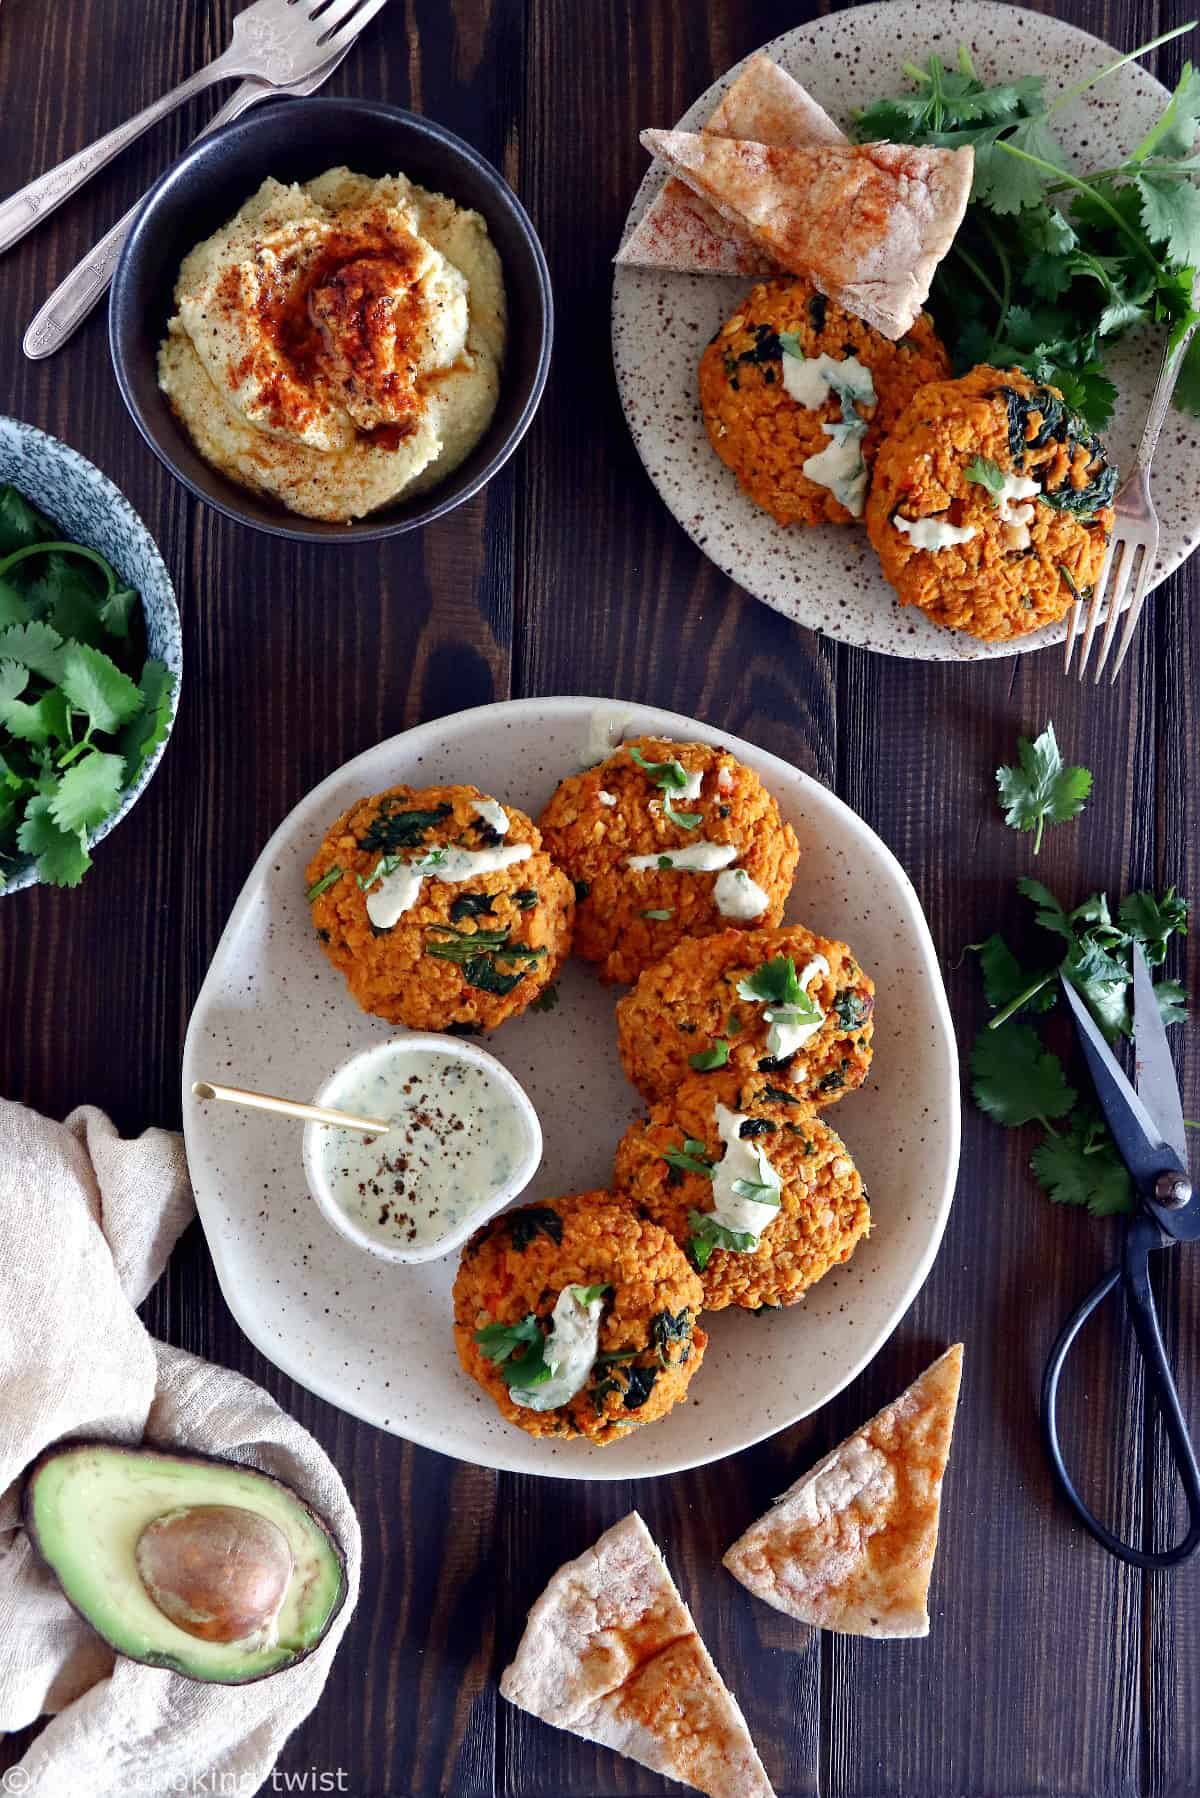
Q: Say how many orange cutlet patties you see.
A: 7